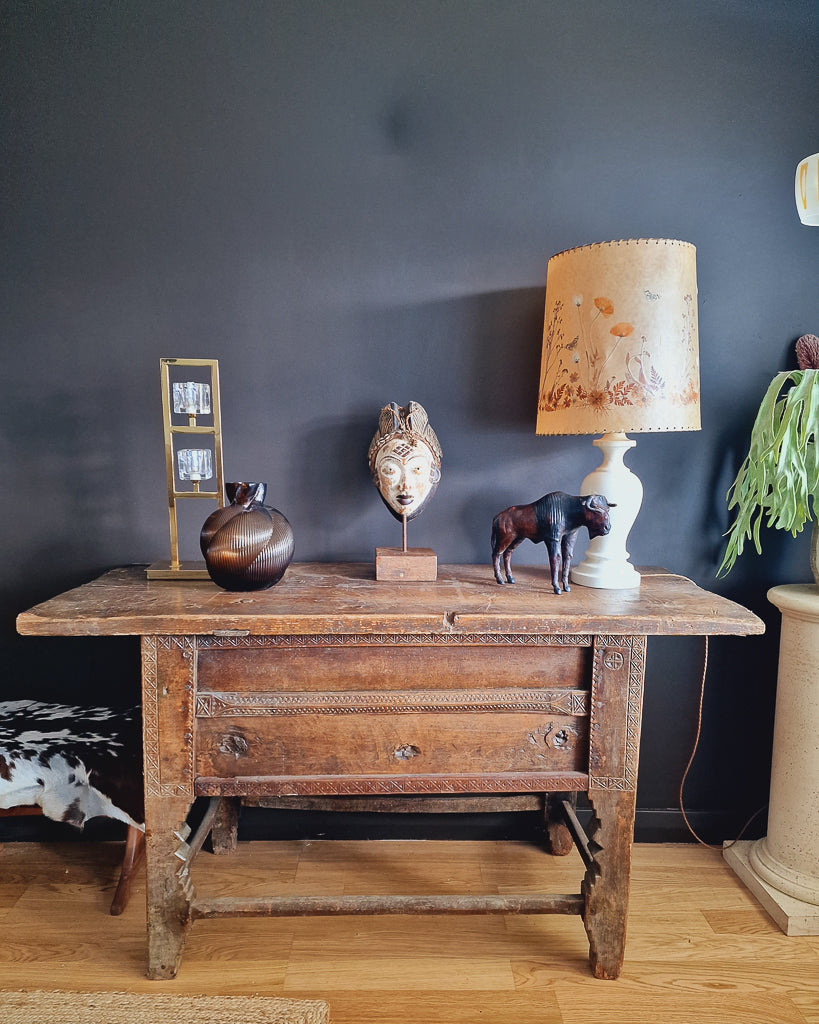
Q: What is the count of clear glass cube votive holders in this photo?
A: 2